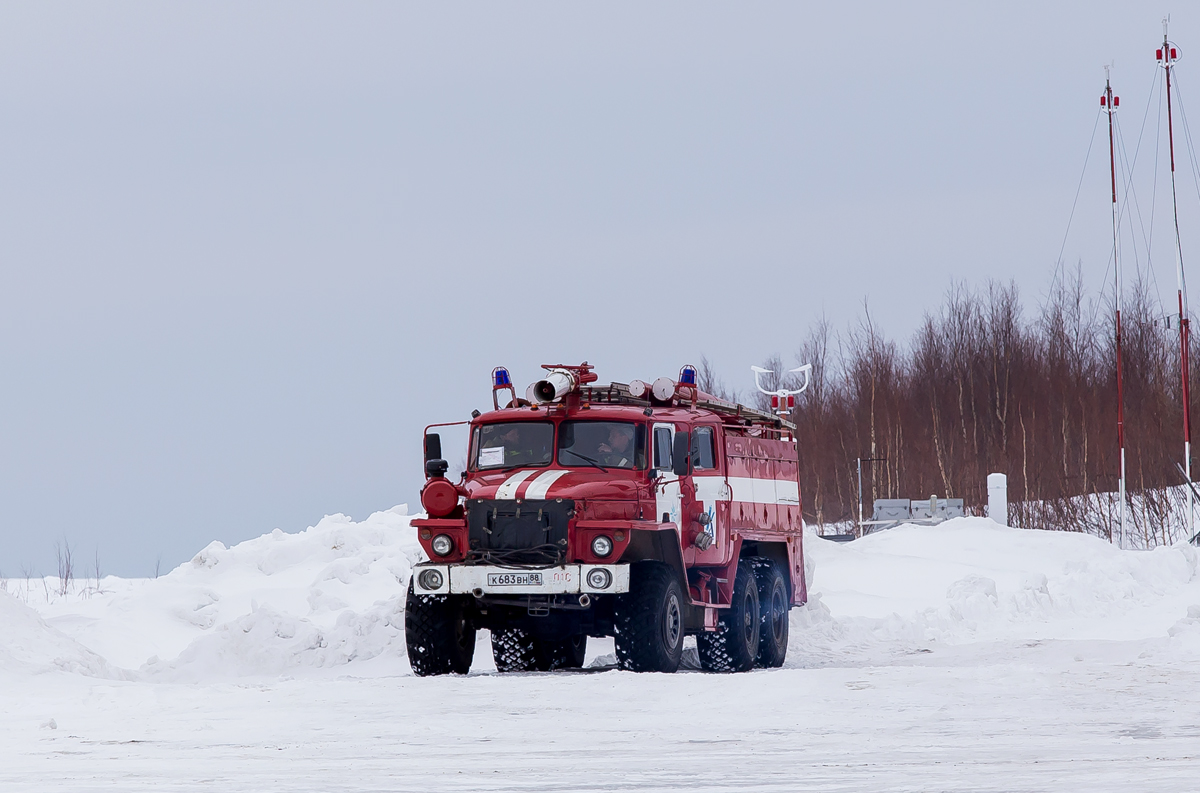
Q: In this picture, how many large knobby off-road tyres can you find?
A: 6